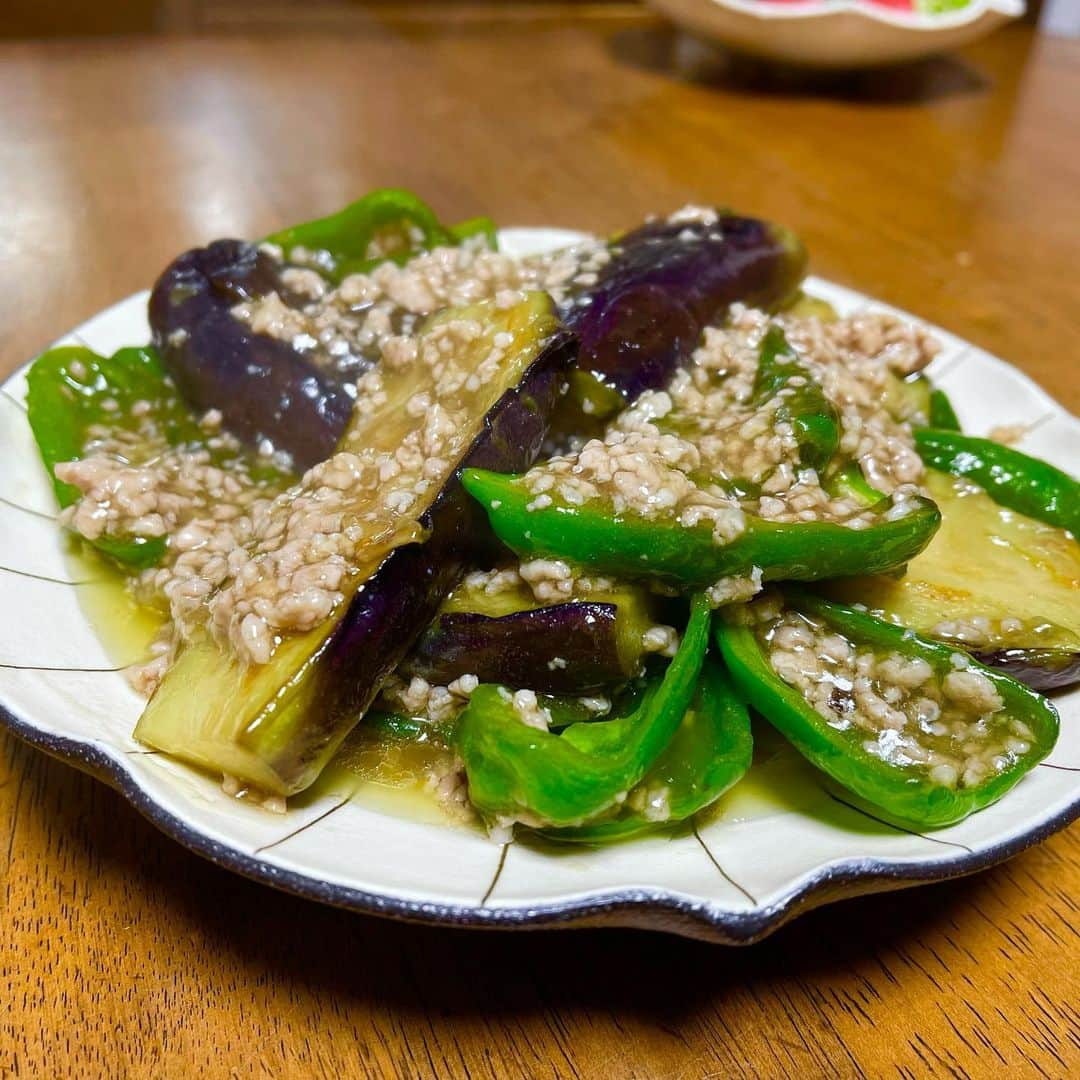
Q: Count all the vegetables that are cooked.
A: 2